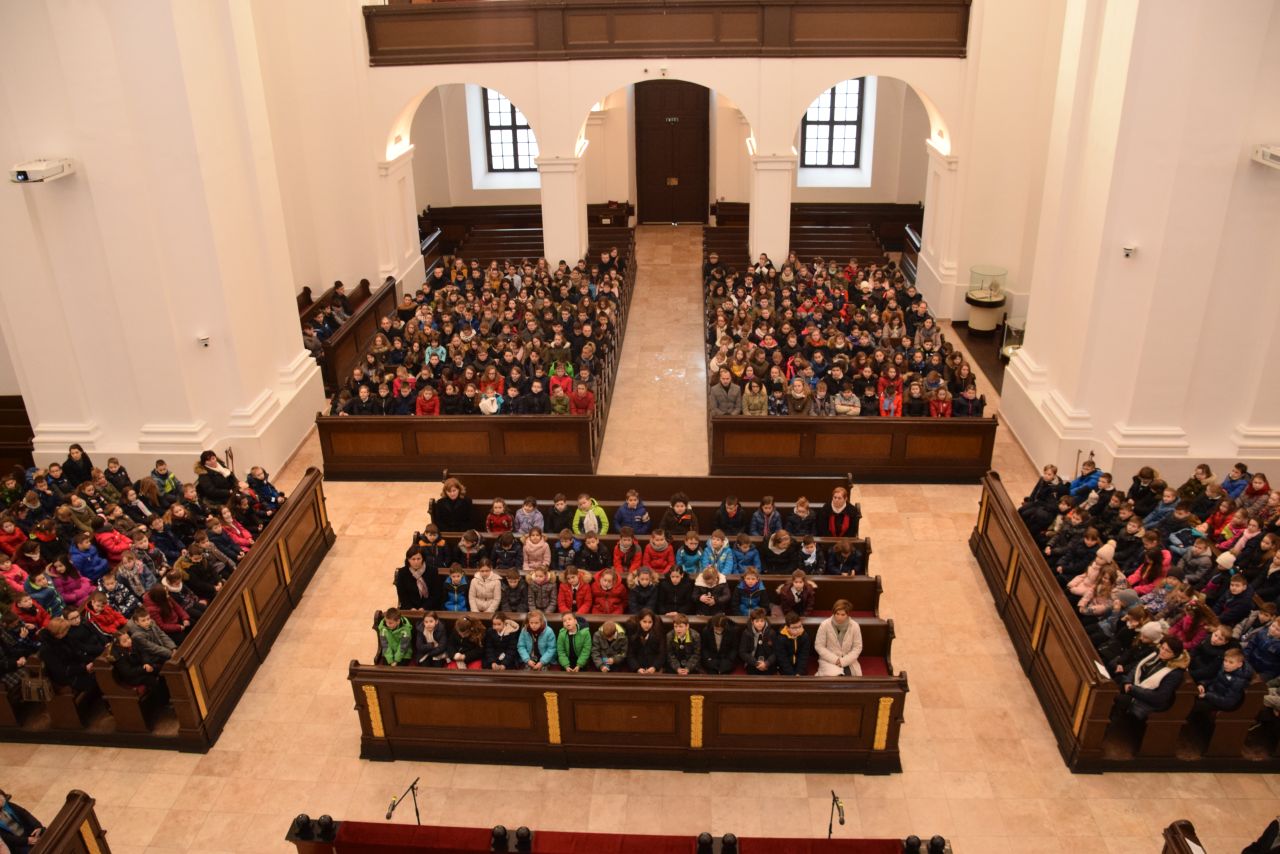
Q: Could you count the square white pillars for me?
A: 2